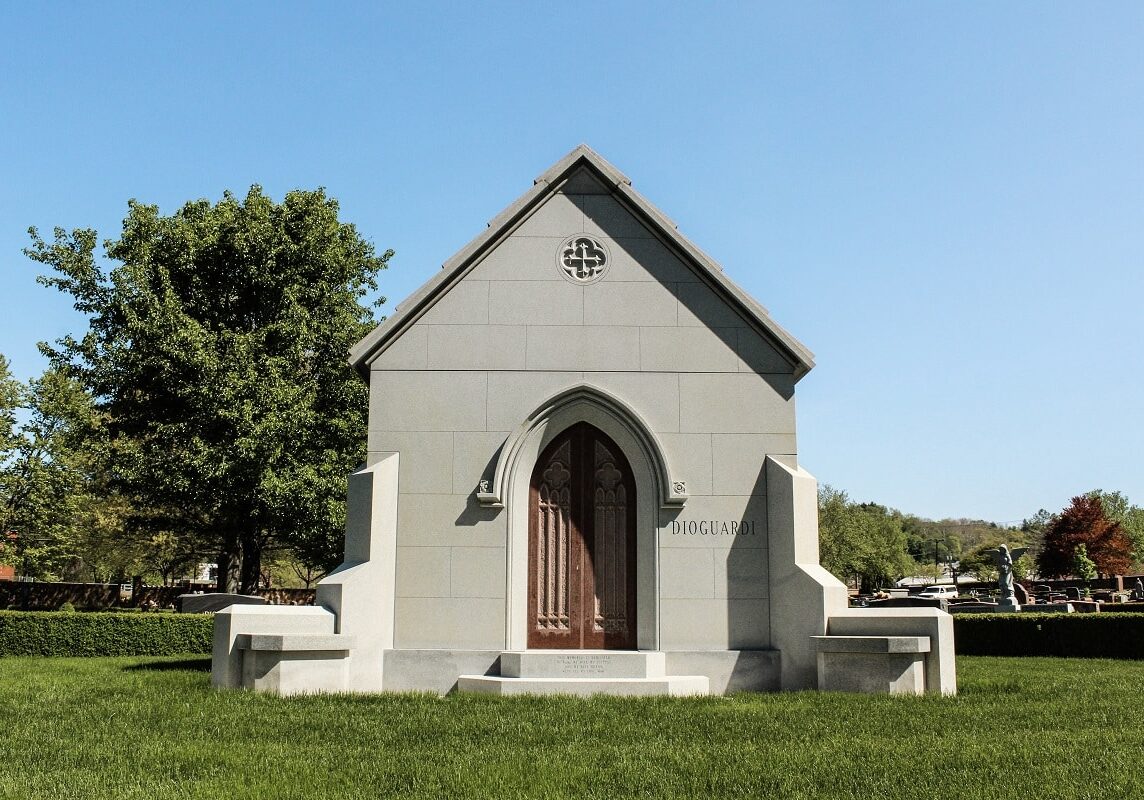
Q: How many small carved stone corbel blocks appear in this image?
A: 2